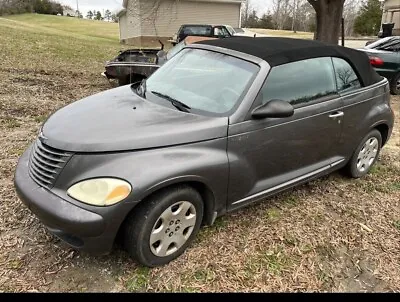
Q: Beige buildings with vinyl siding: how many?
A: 1